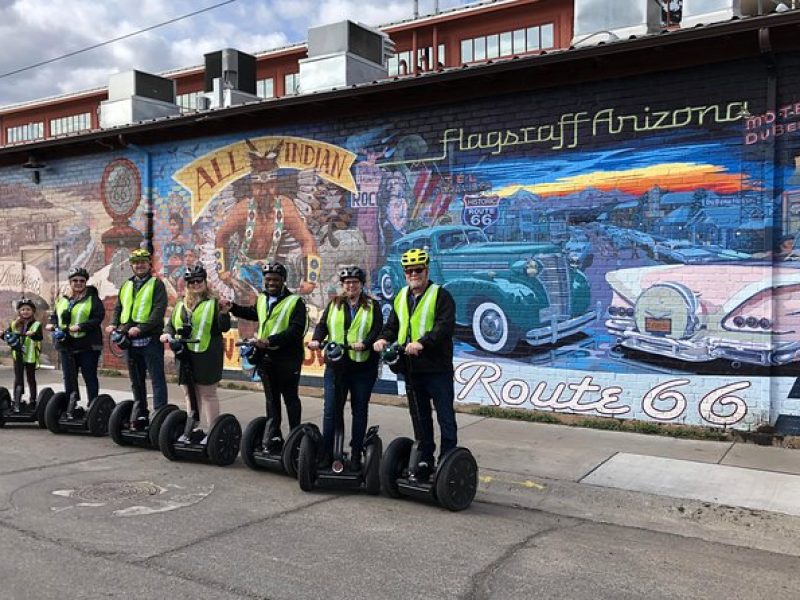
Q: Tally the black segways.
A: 7